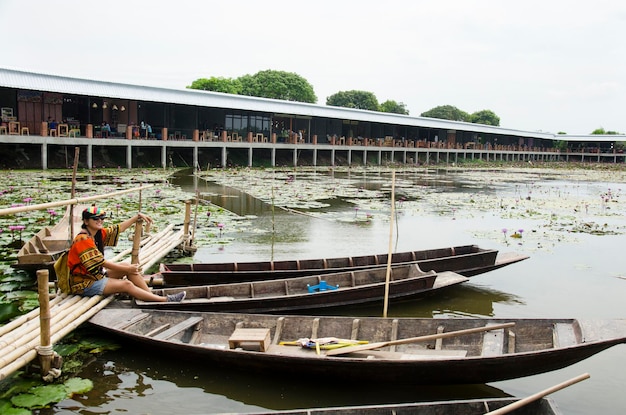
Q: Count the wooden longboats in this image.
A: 5